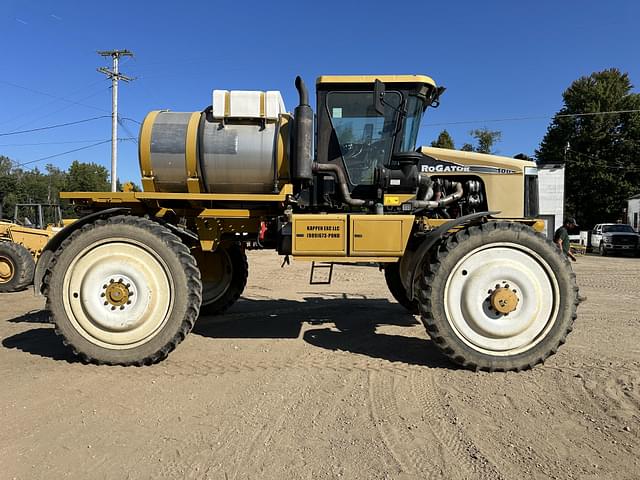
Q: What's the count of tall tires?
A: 4